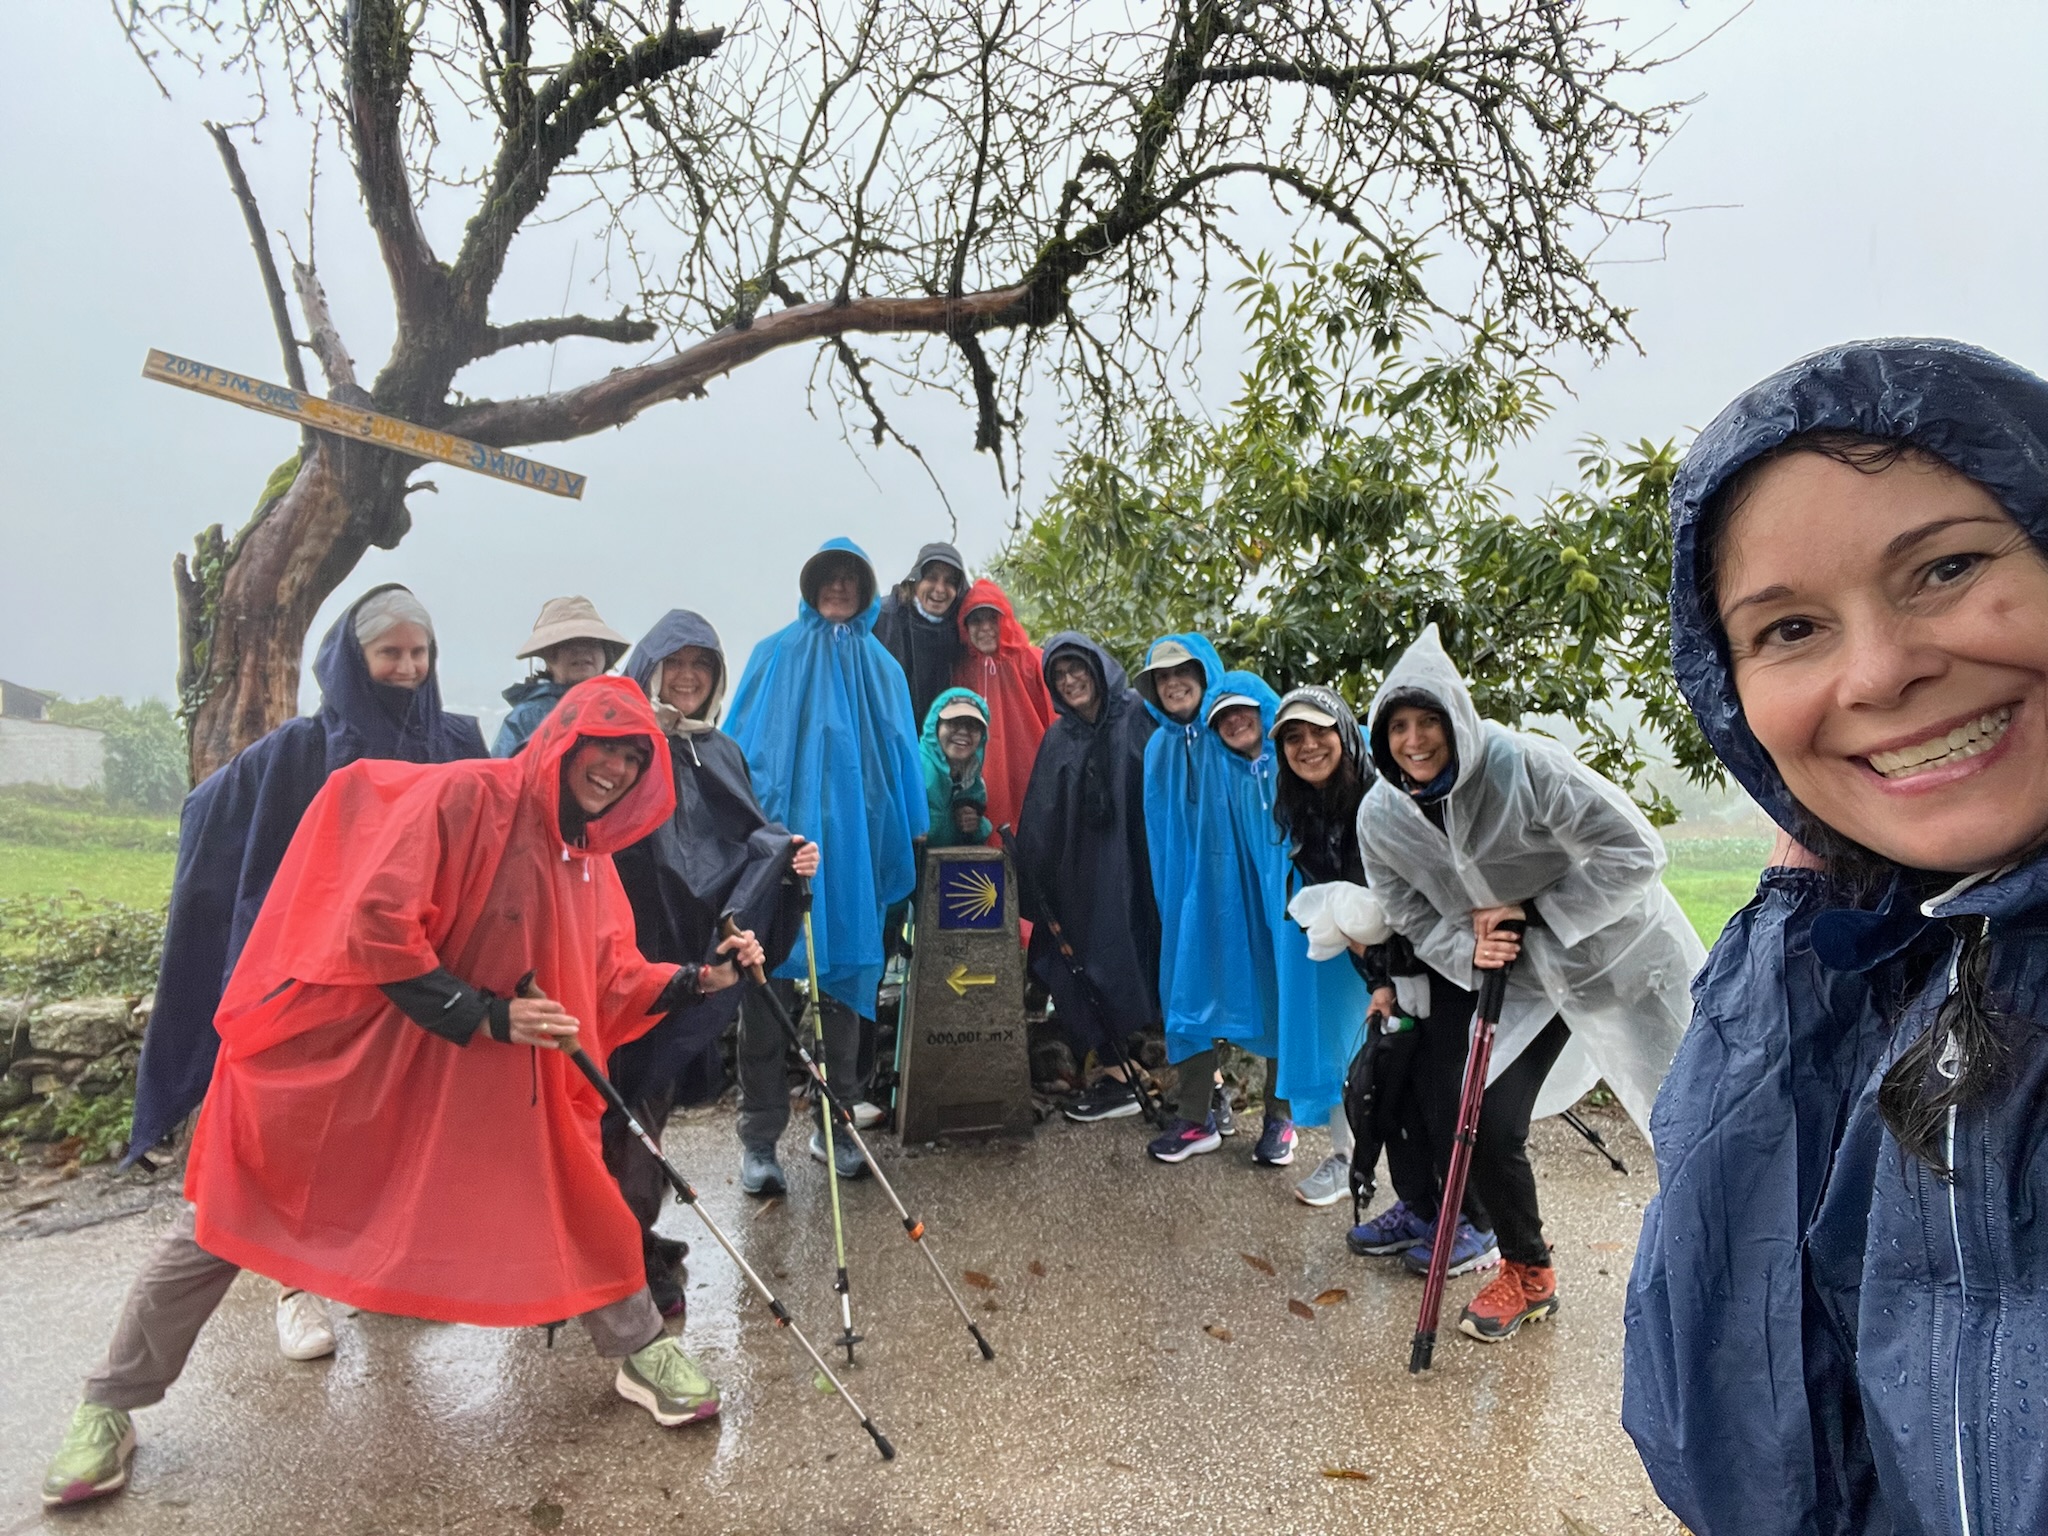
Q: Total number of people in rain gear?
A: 14